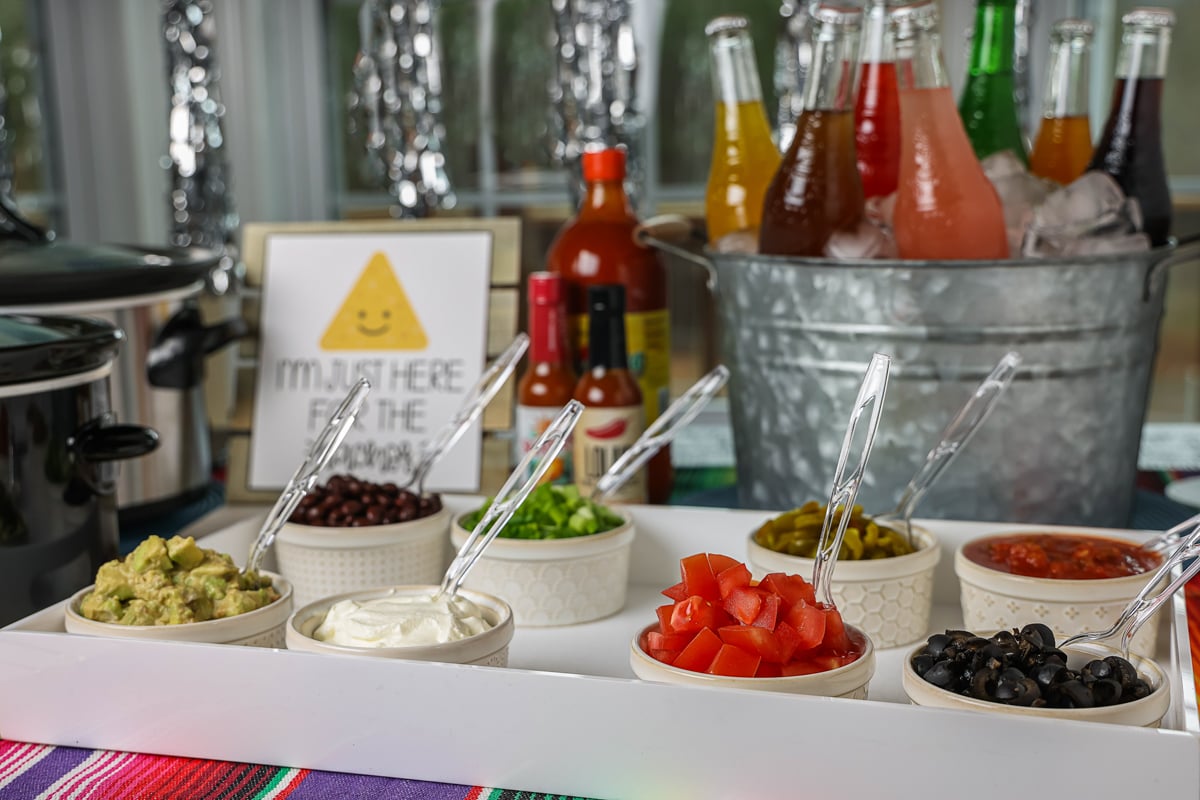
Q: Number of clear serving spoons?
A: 8